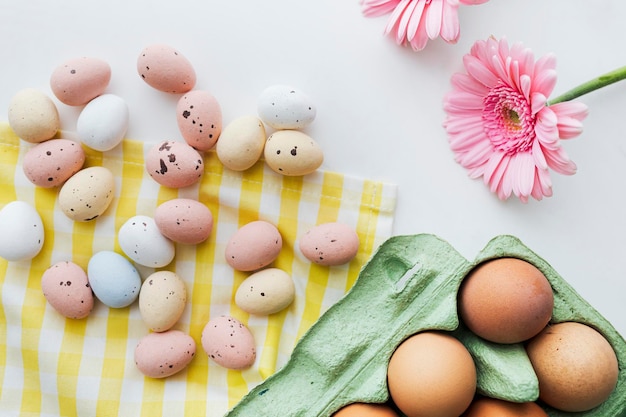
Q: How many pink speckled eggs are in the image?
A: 11